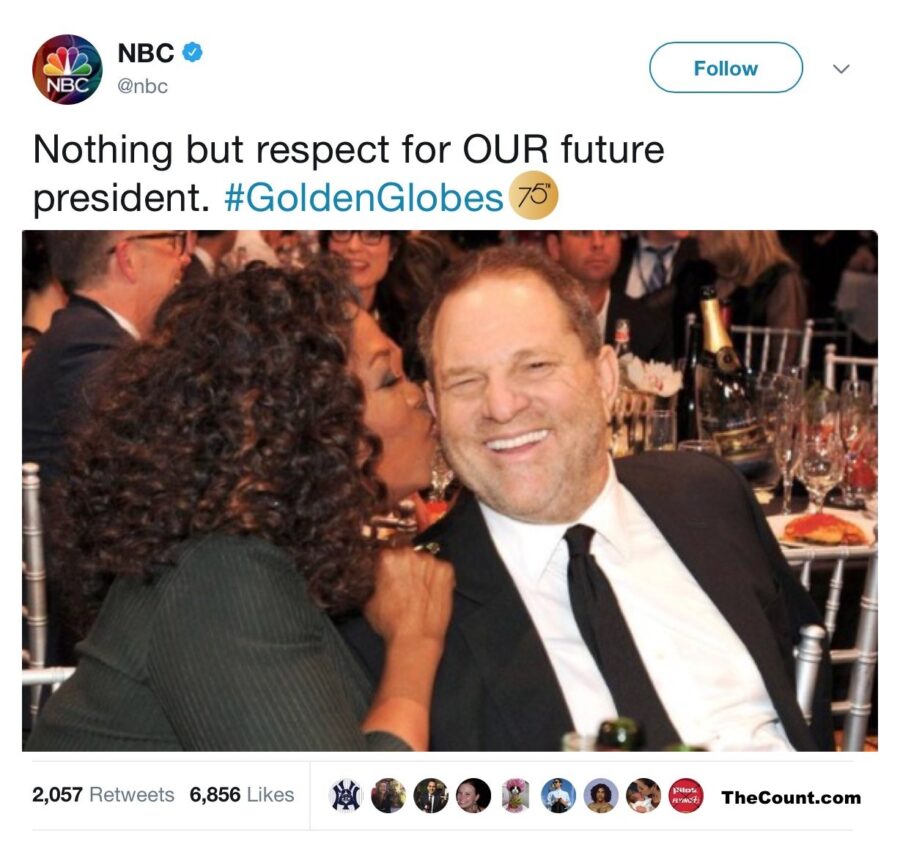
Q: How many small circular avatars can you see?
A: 9